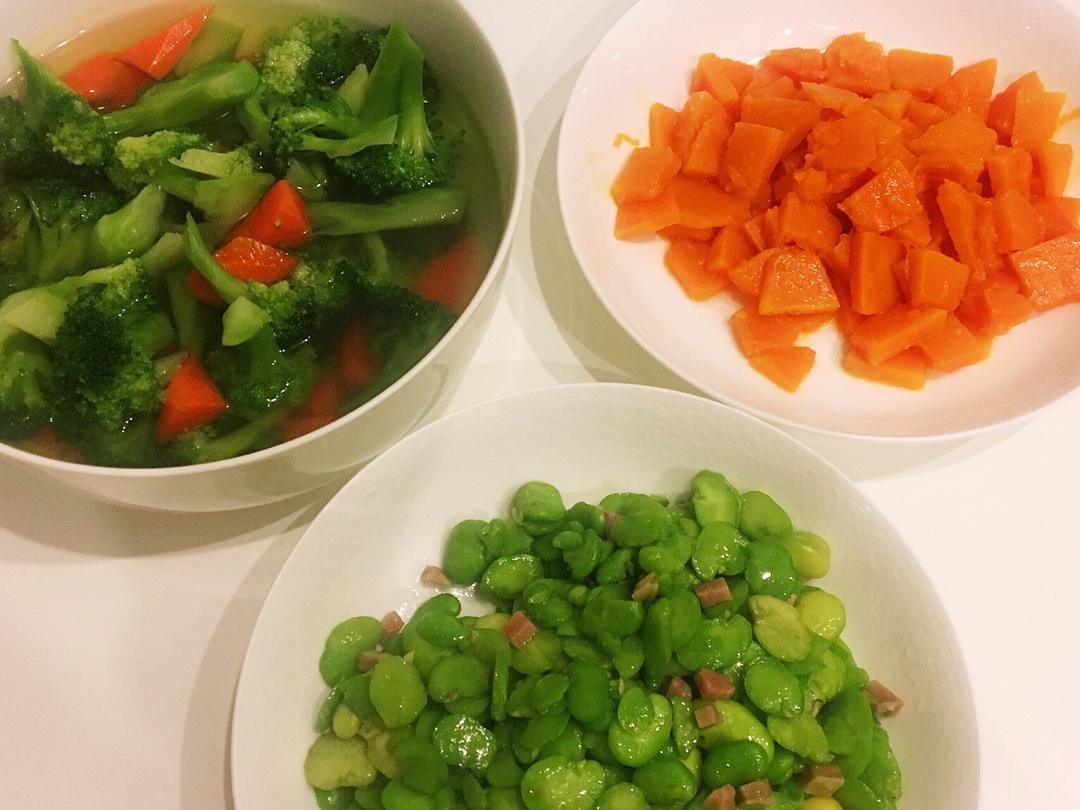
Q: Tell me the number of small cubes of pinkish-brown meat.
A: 14